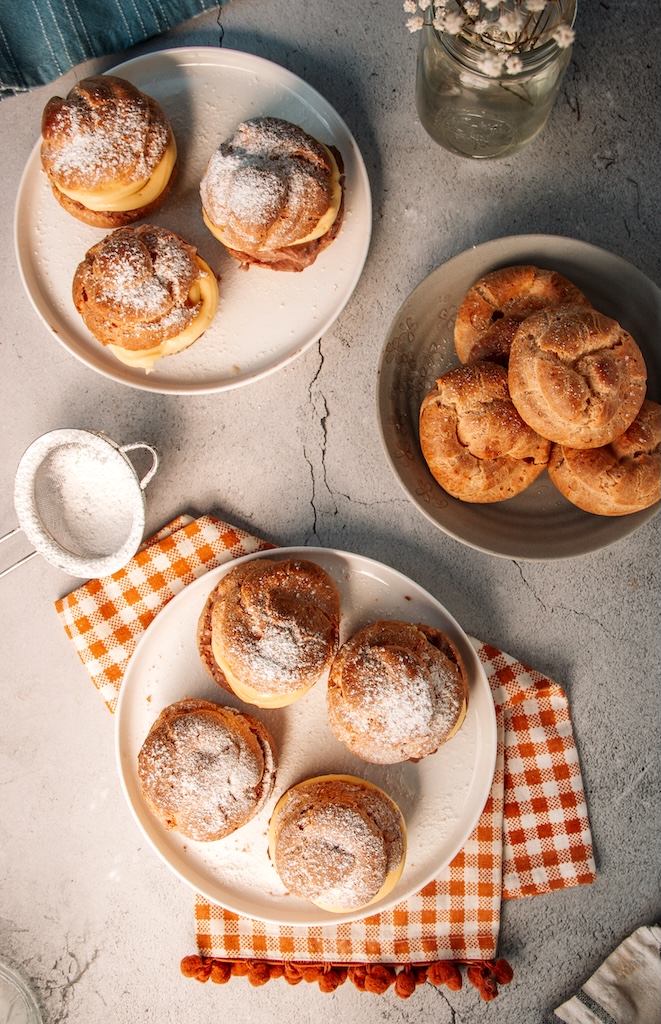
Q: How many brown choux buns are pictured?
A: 11